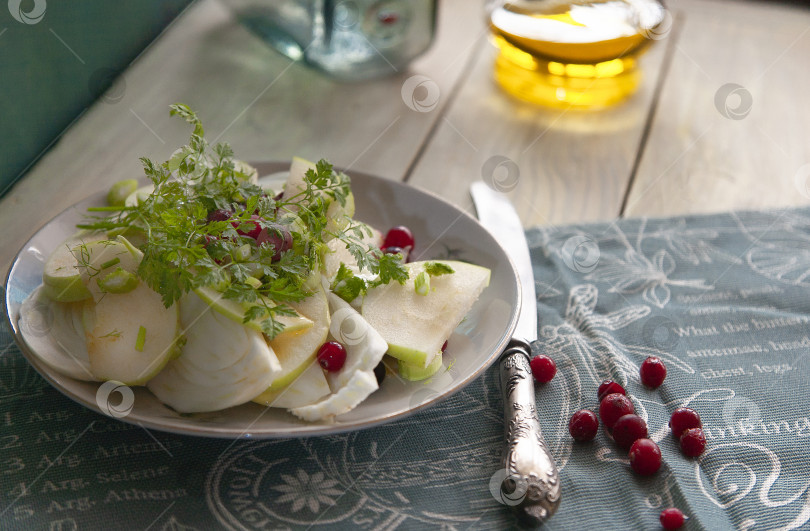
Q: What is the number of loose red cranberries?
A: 10